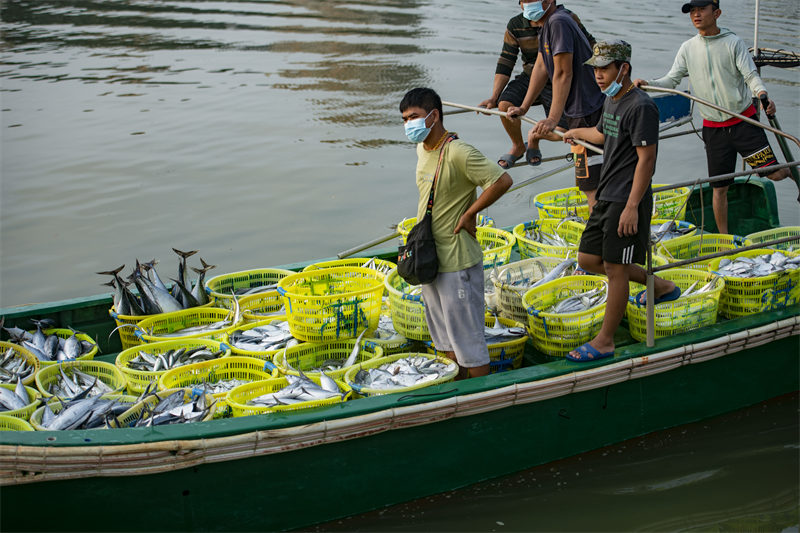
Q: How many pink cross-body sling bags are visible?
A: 0